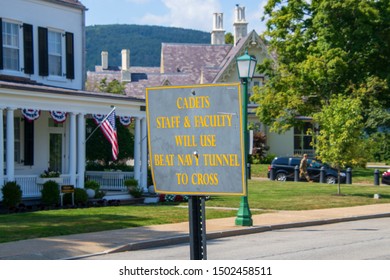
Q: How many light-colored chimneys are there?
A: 4